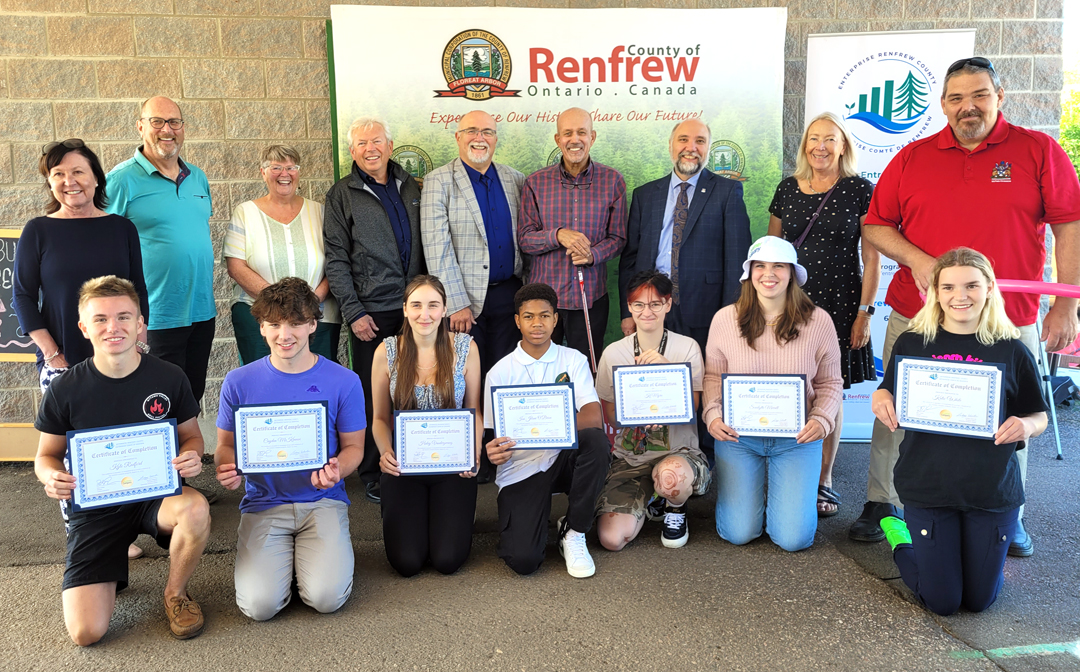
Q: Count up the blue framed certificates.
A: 7